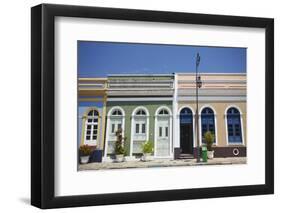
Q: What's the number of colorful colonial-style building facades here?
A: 3